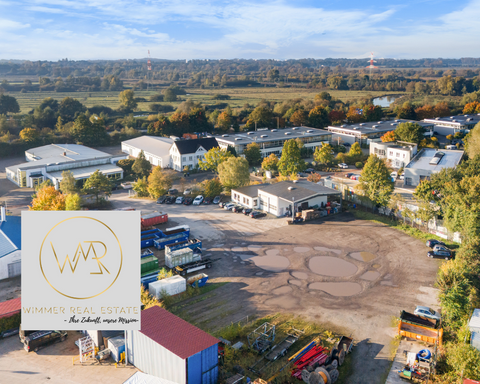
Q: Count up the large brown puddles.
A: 3